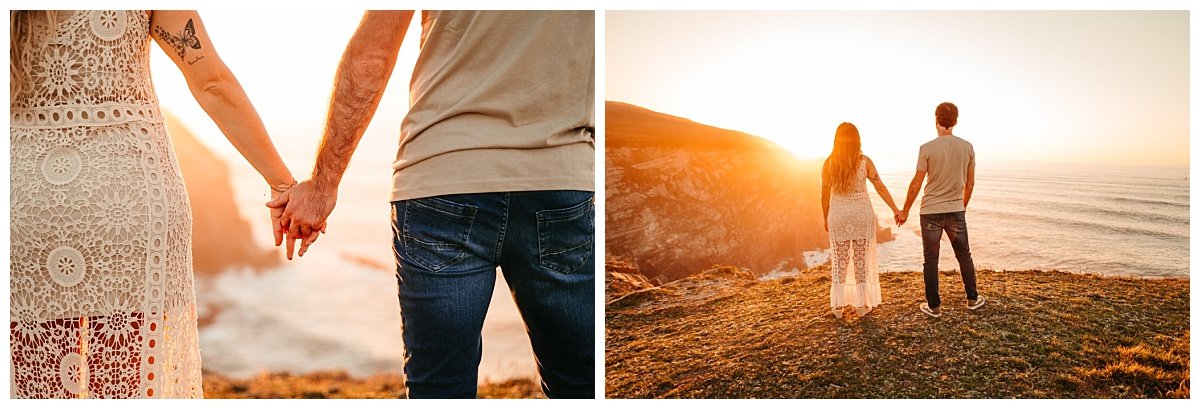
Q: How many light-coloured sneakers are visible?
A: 2